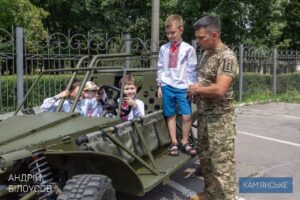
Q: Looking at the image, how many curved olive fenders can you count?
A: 1